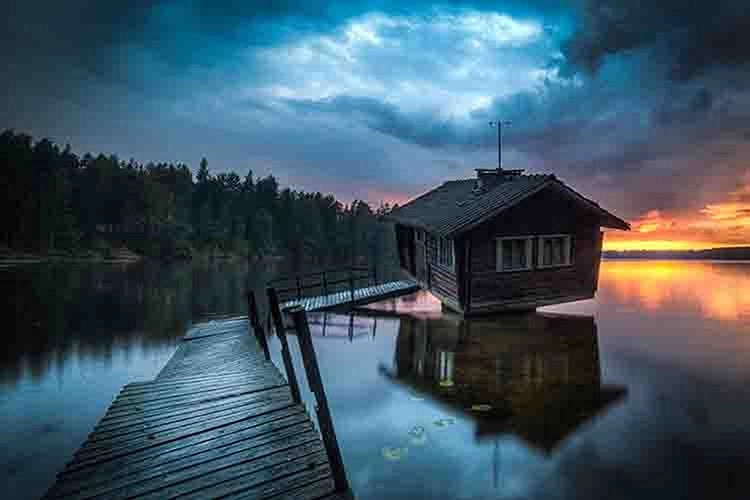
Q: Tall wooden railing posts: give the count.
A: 3